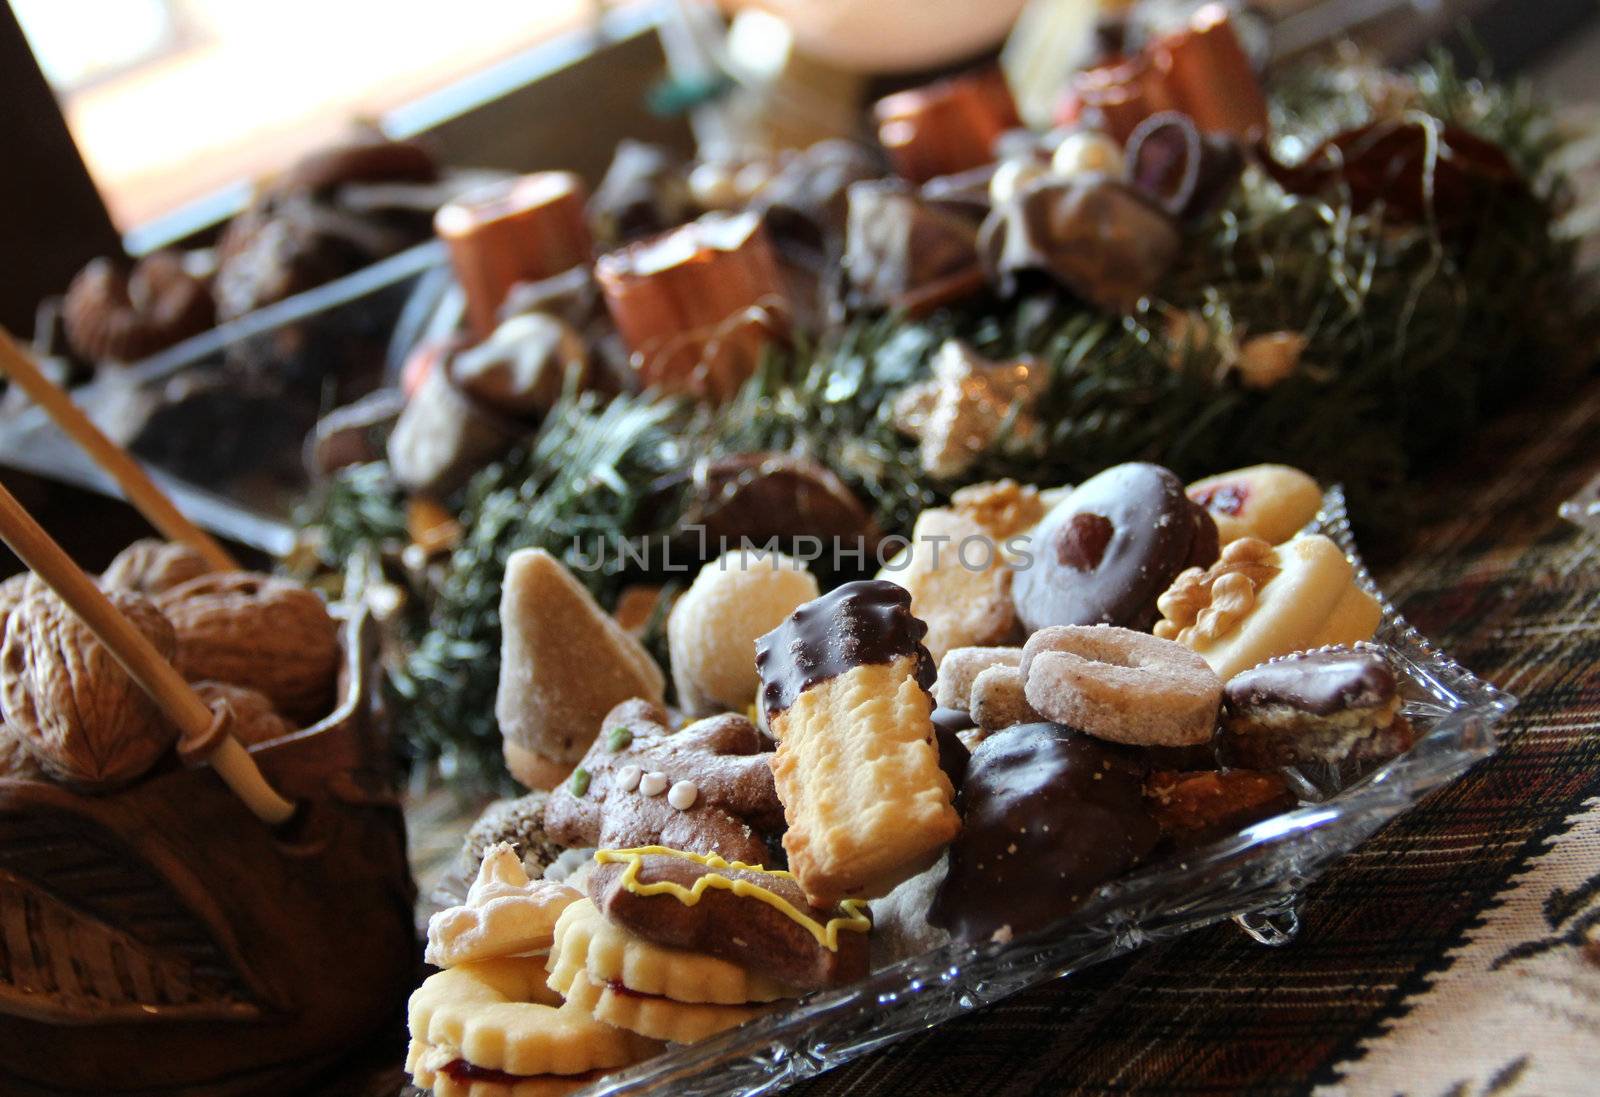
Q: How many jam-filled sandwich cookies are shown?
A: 2